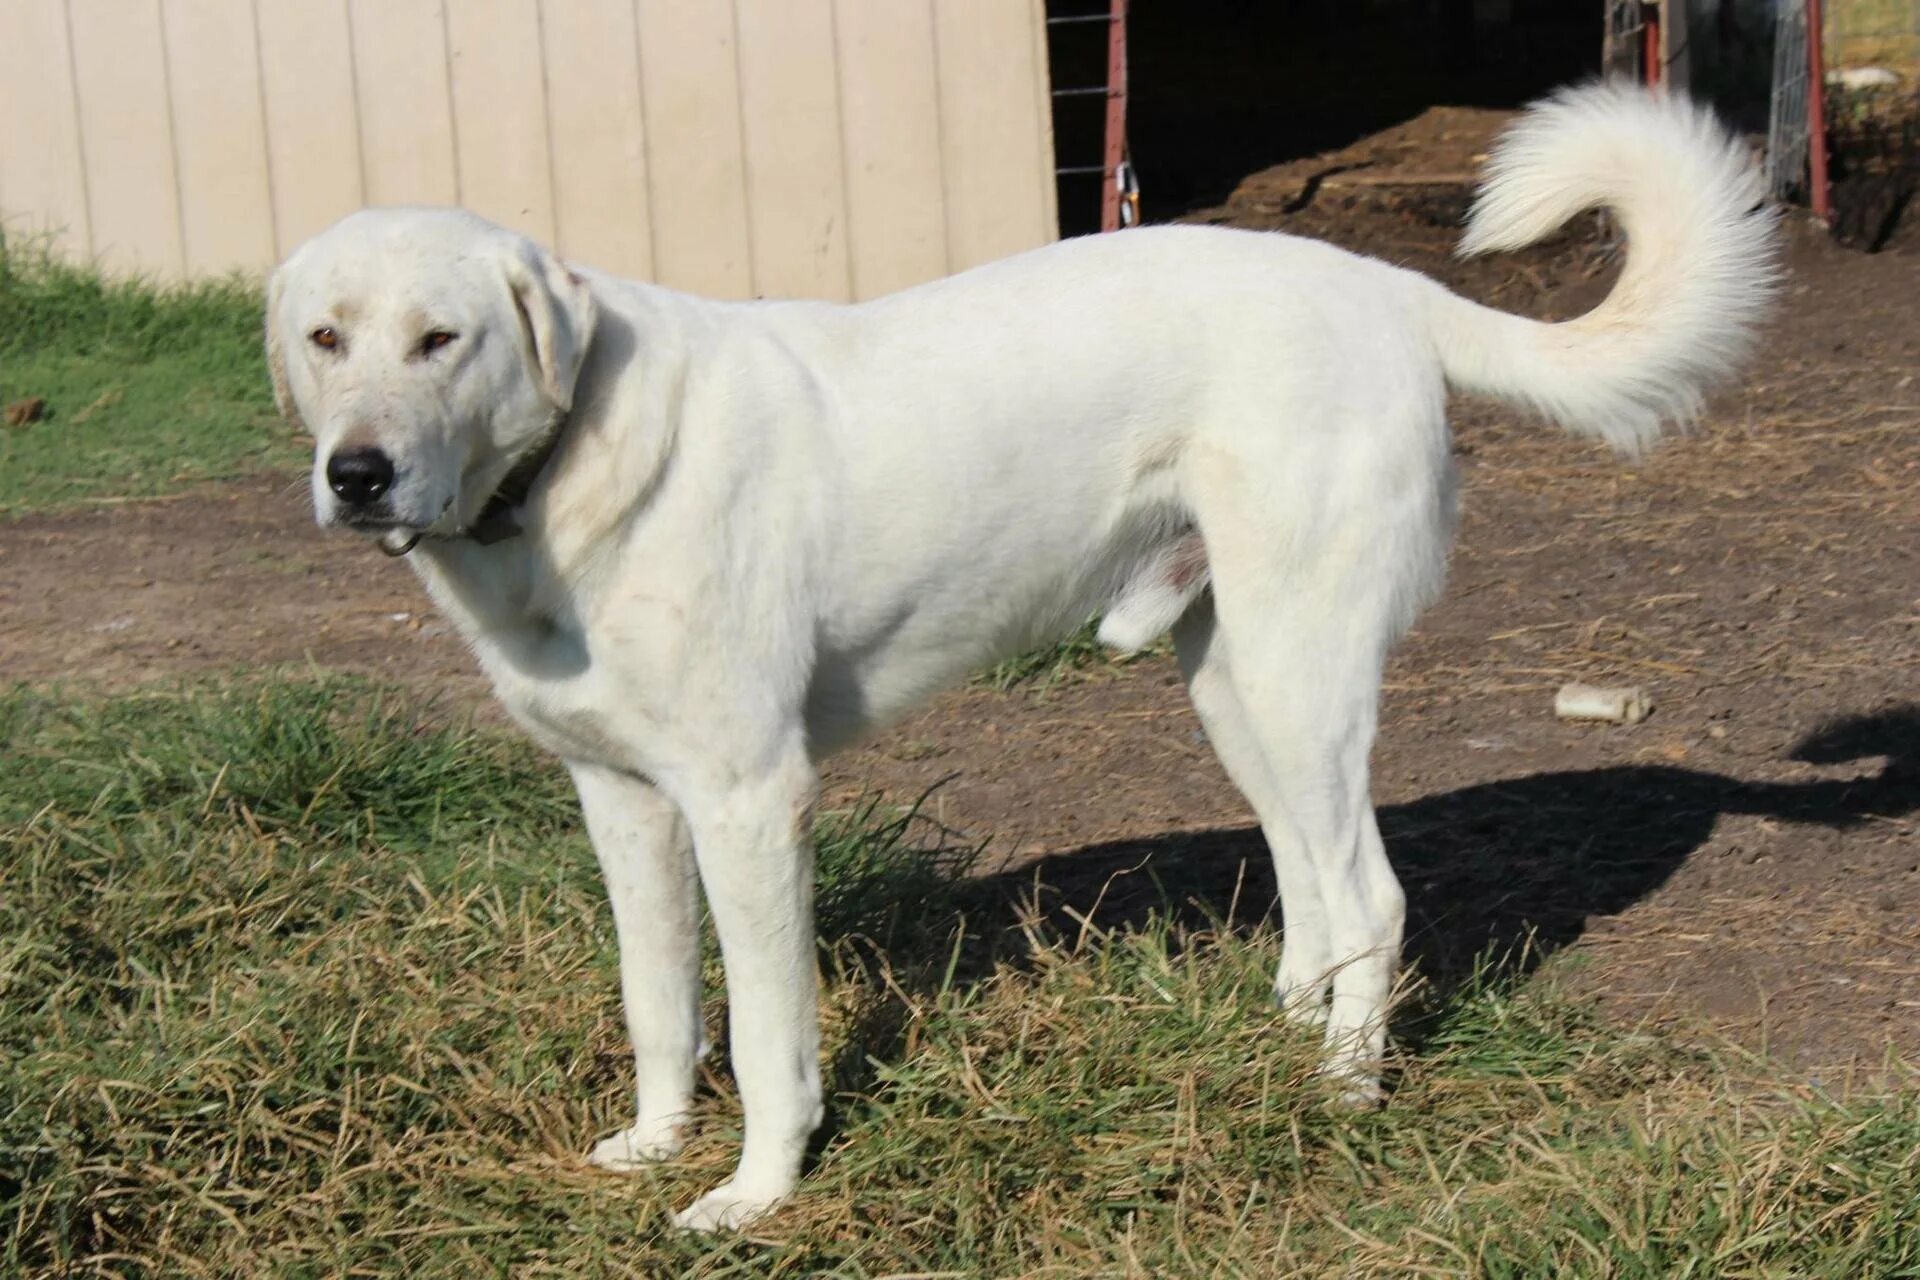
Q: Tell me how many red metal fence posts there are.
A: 3